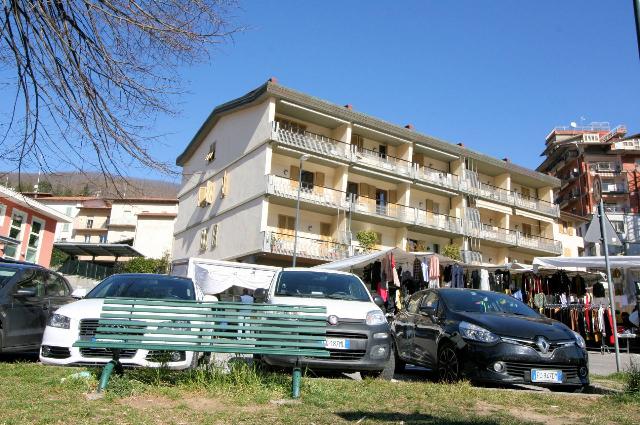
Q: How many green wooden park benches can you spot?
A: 1